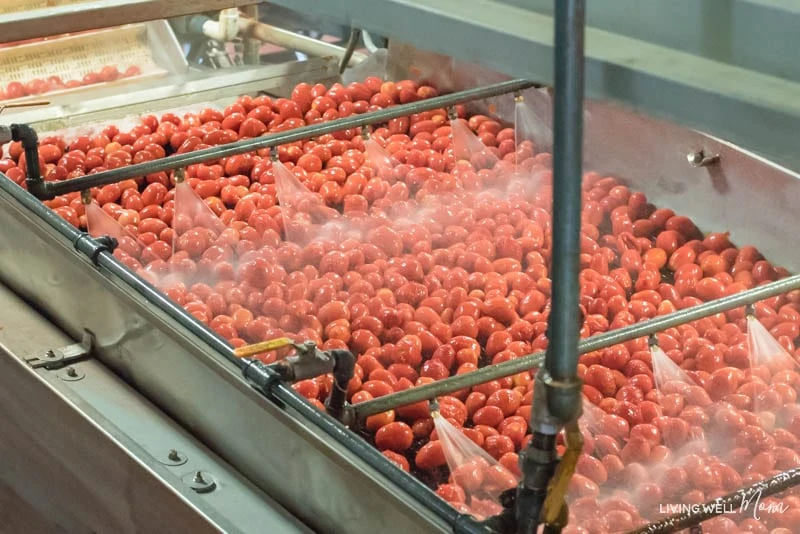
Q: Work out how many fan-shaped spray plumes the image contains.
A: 10